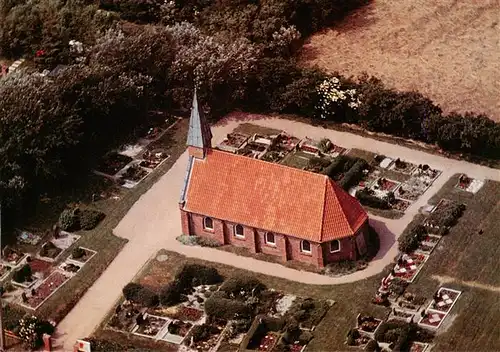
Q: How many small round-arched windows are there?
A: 5